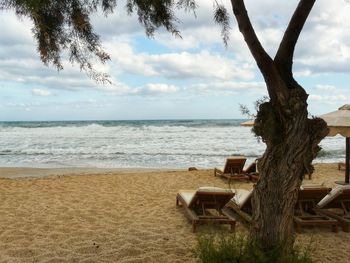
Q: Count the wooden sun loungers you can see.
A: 6